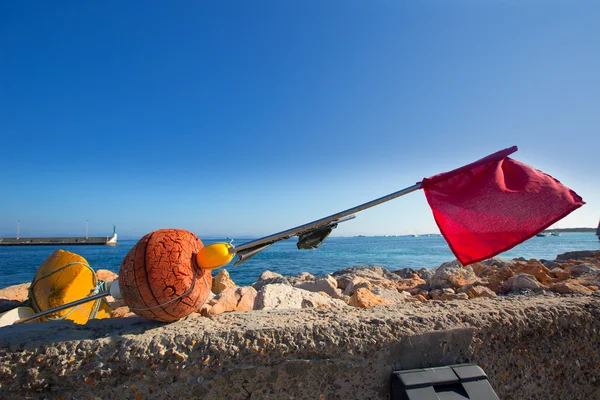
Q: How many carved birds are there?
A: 0